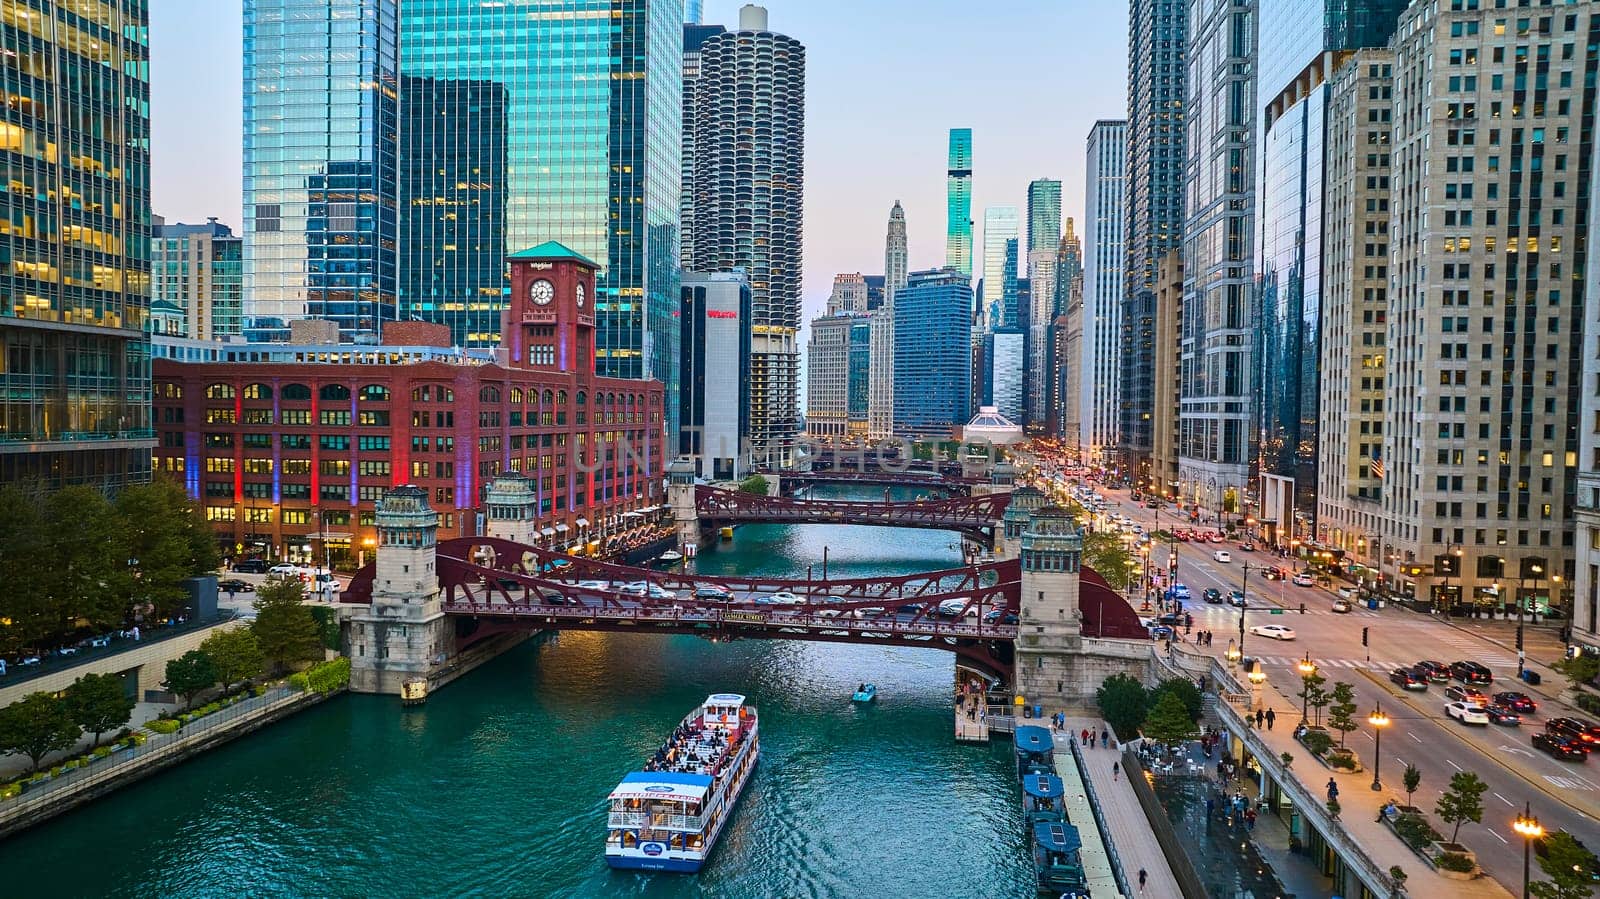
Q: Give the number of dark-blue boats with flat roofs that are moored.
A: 3